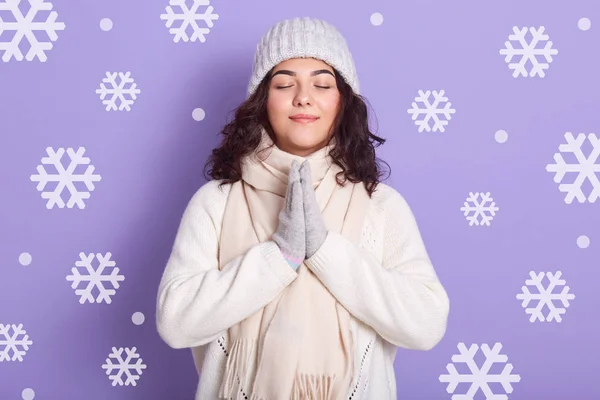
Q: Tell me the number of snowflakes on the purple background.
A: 13